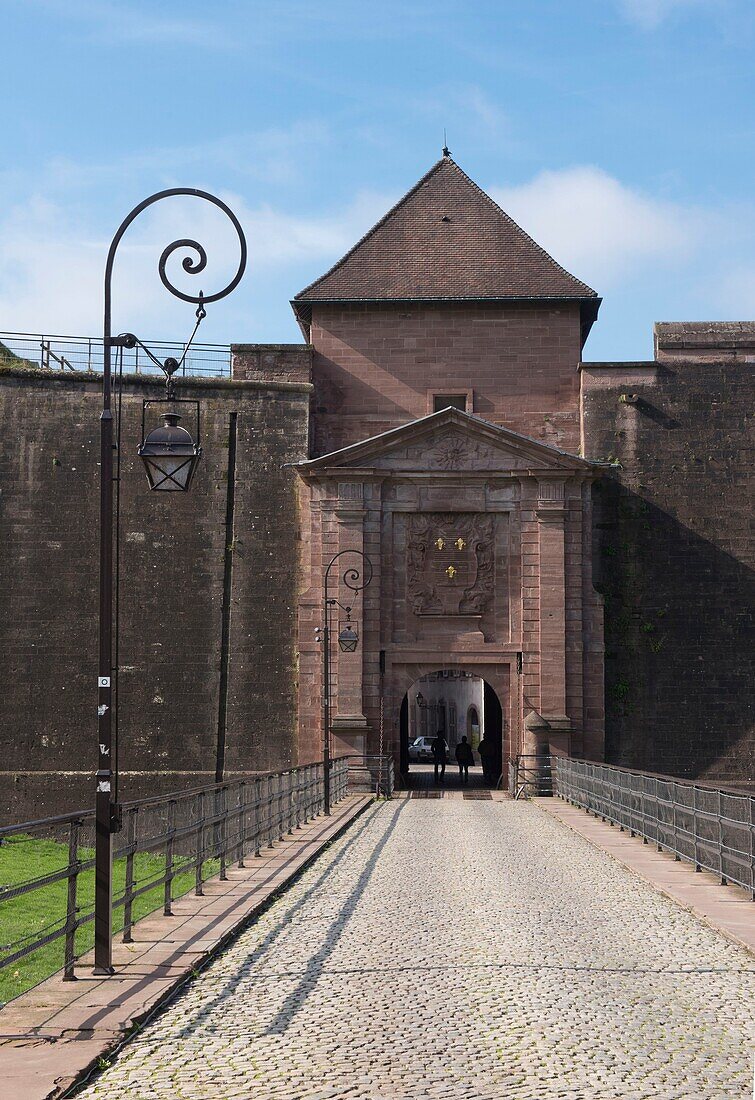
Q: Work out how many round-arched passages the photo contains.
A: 1